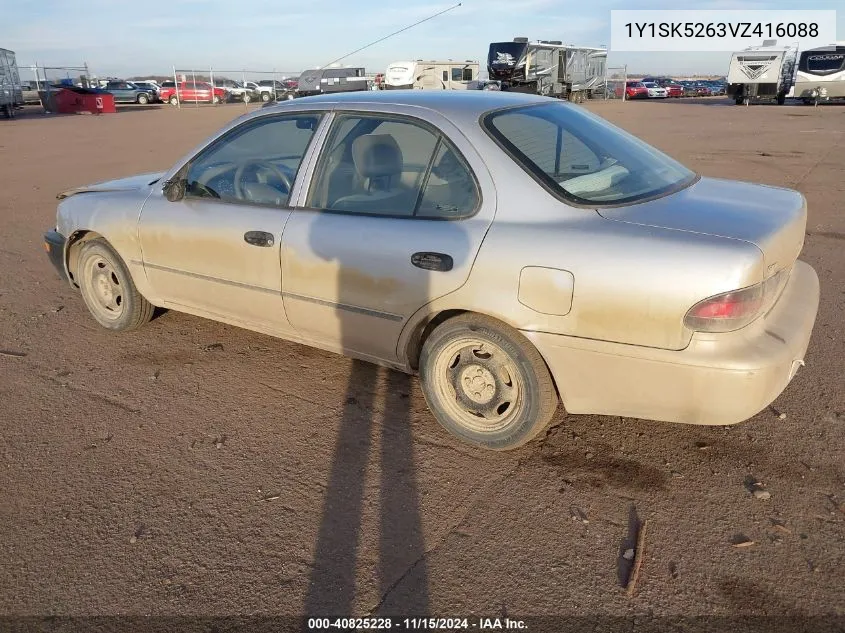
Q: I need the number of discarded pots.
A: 0